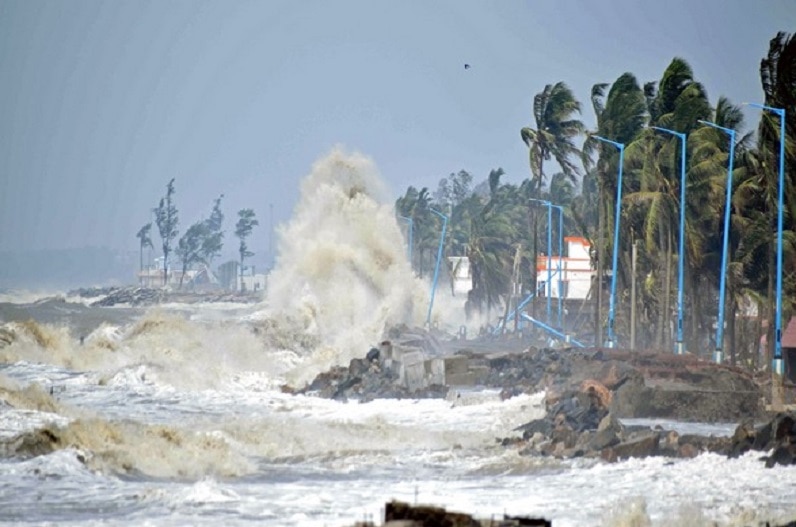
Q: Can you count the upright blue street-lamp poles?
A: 8